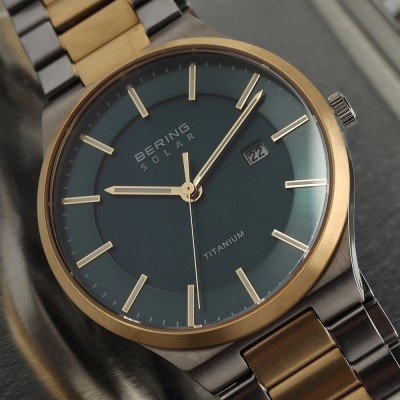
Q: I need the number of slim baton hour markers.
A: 12